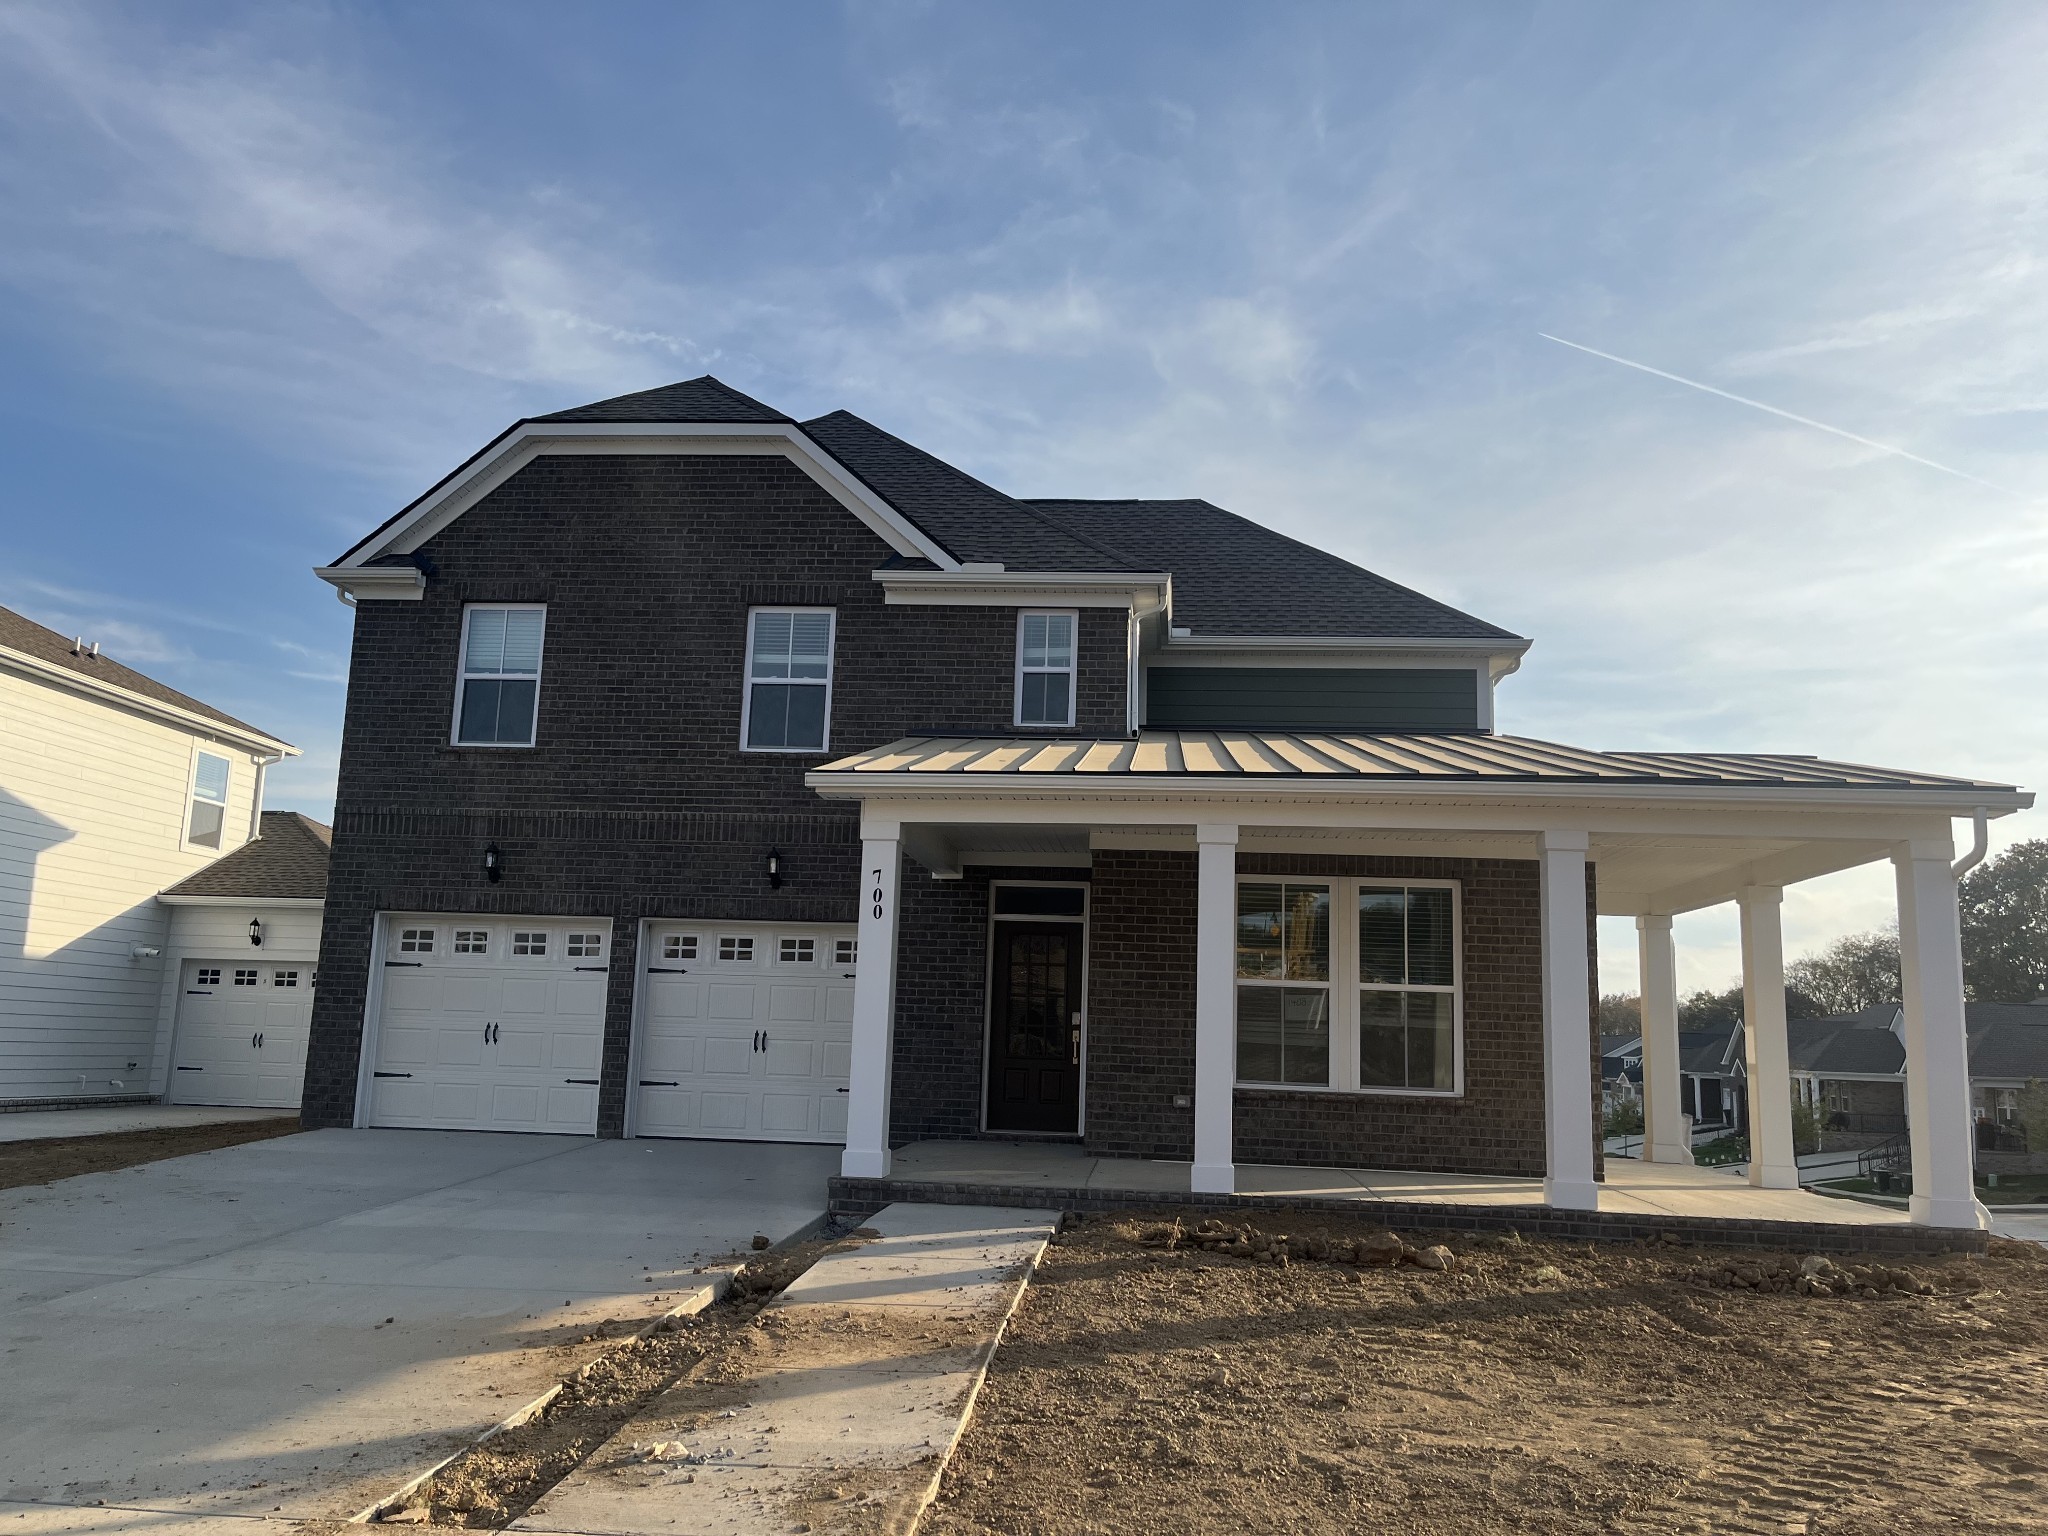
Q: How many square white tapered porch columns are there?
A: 6